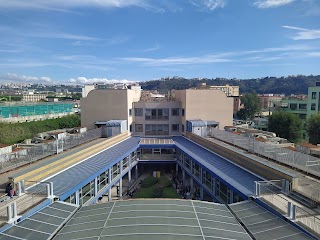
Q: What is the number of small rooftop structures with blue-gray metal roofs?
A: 2